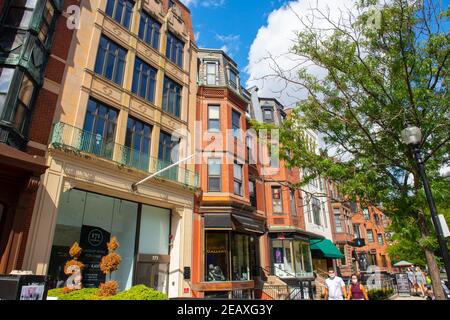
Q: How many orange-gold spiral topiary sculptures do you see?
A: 2